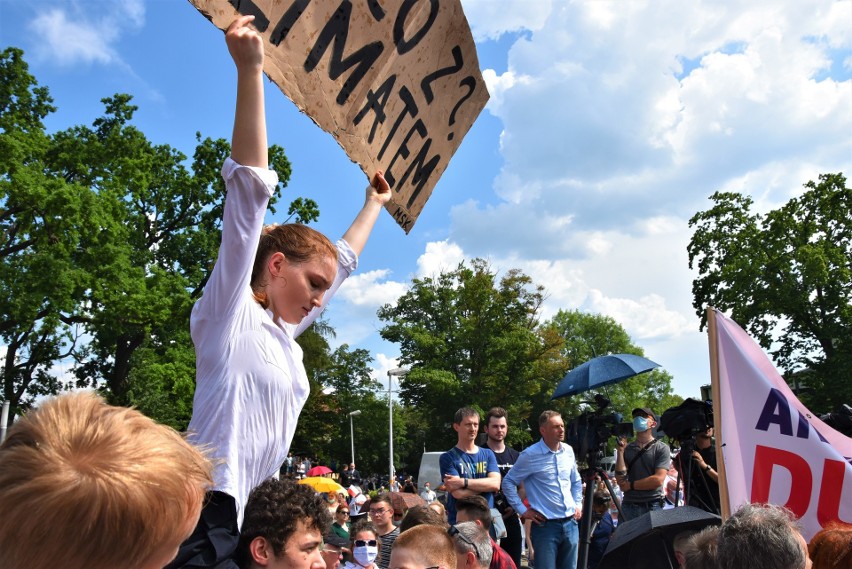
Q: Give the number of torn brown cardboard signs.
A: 1